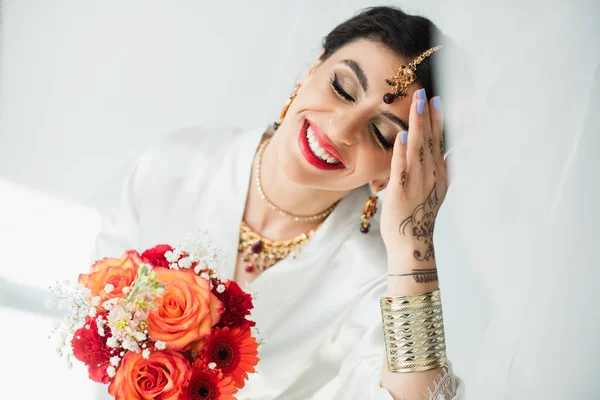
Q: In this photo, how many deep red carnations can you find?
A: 3